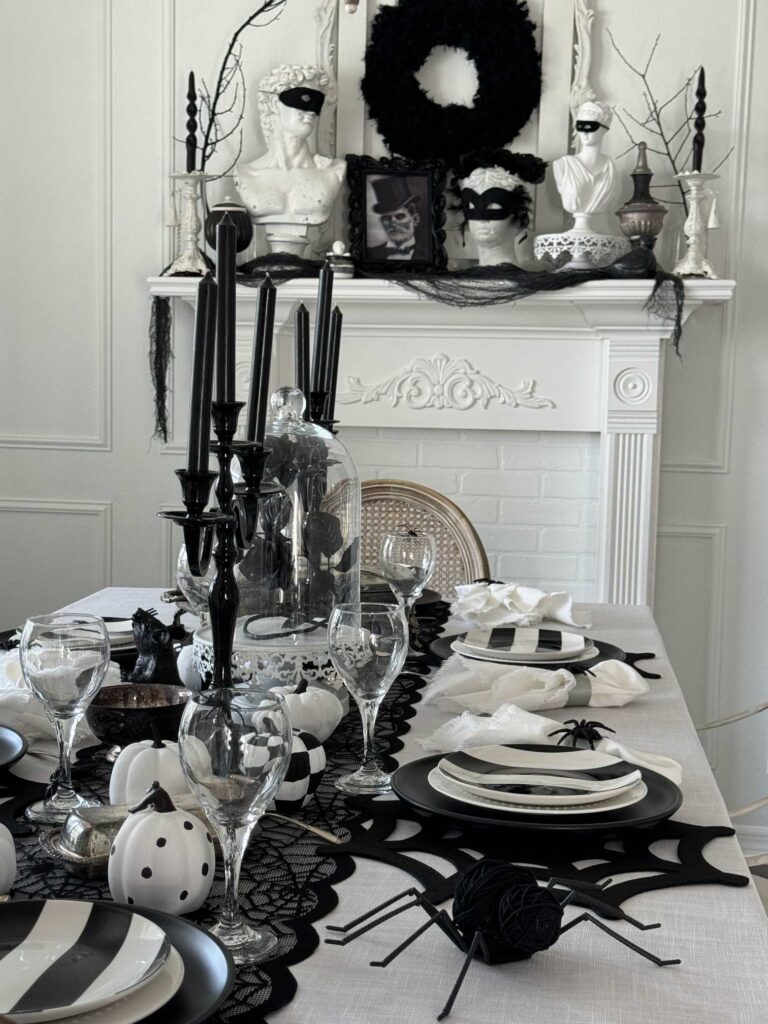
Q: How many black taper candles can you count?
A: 8